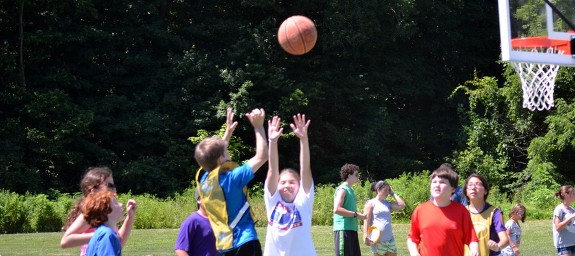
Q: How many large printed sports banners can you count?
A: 0